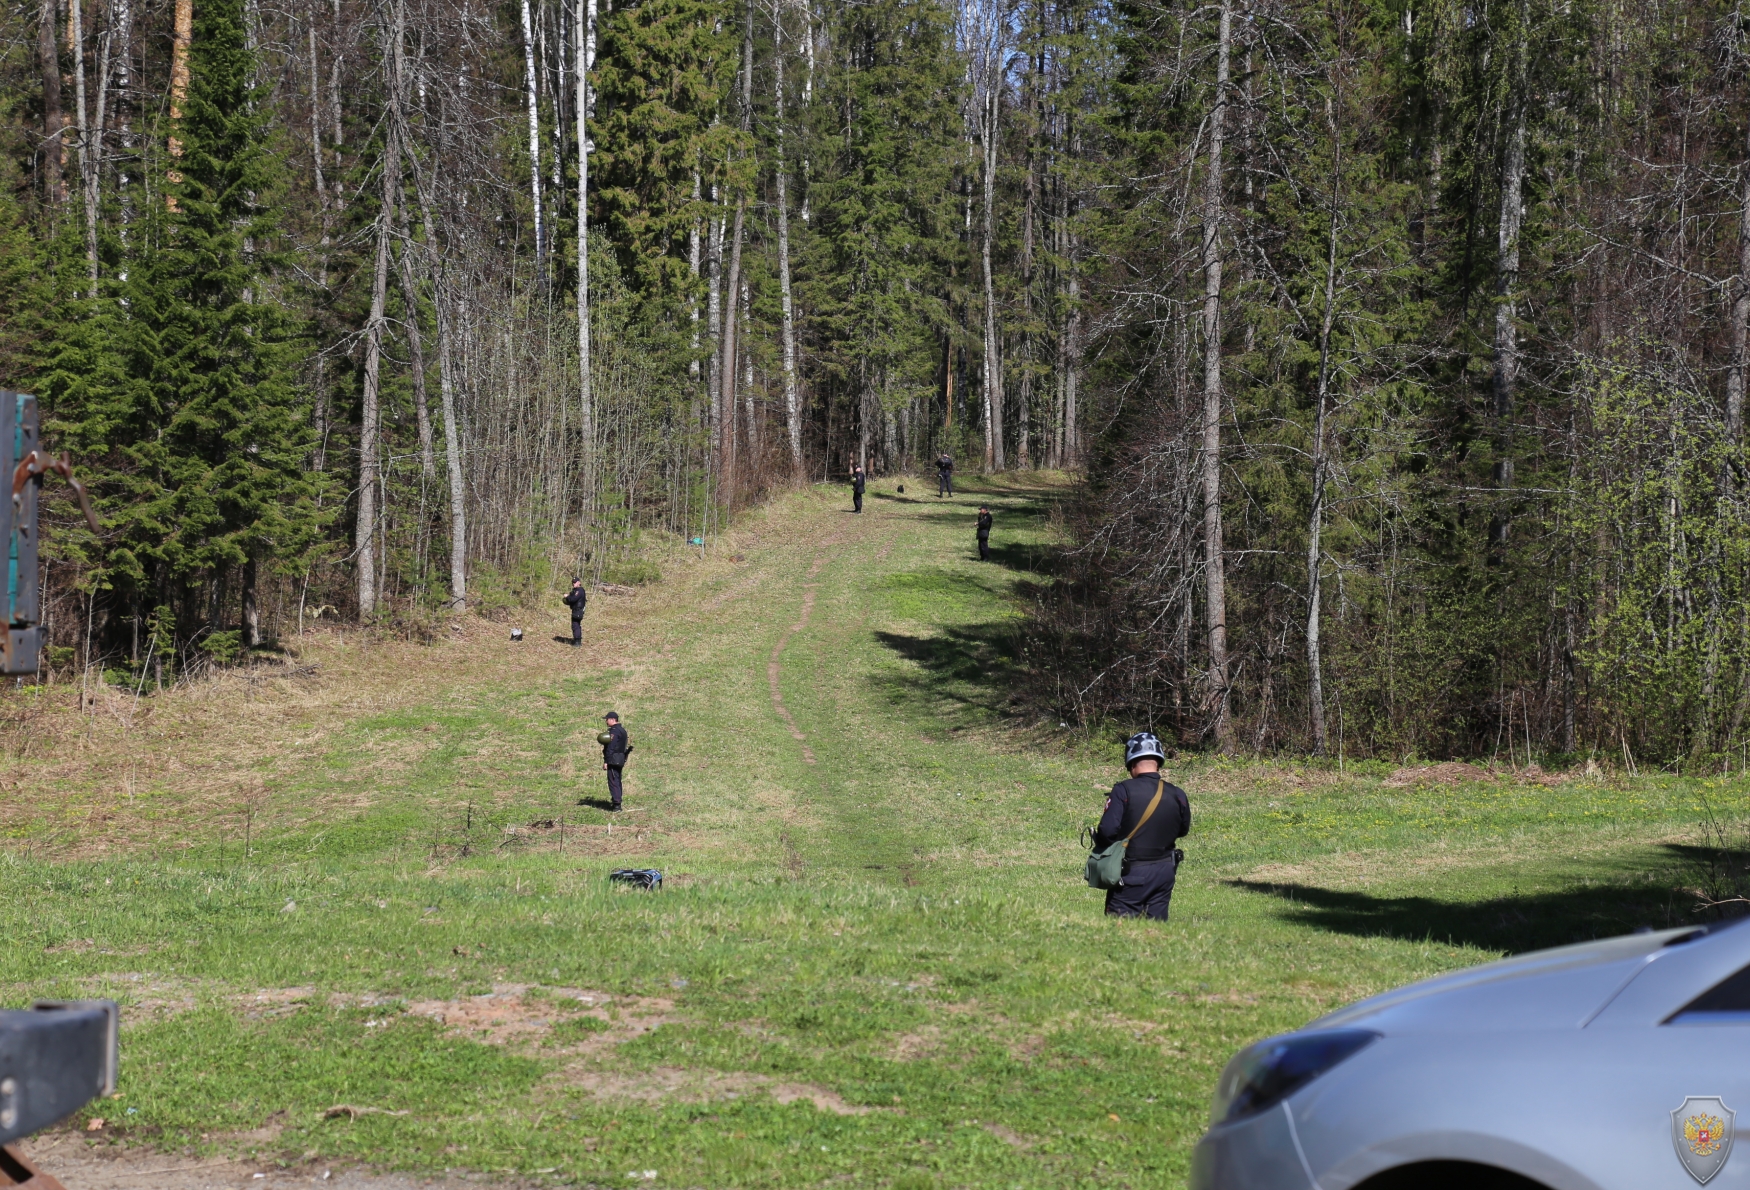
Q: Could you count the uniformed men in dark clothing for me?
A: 6